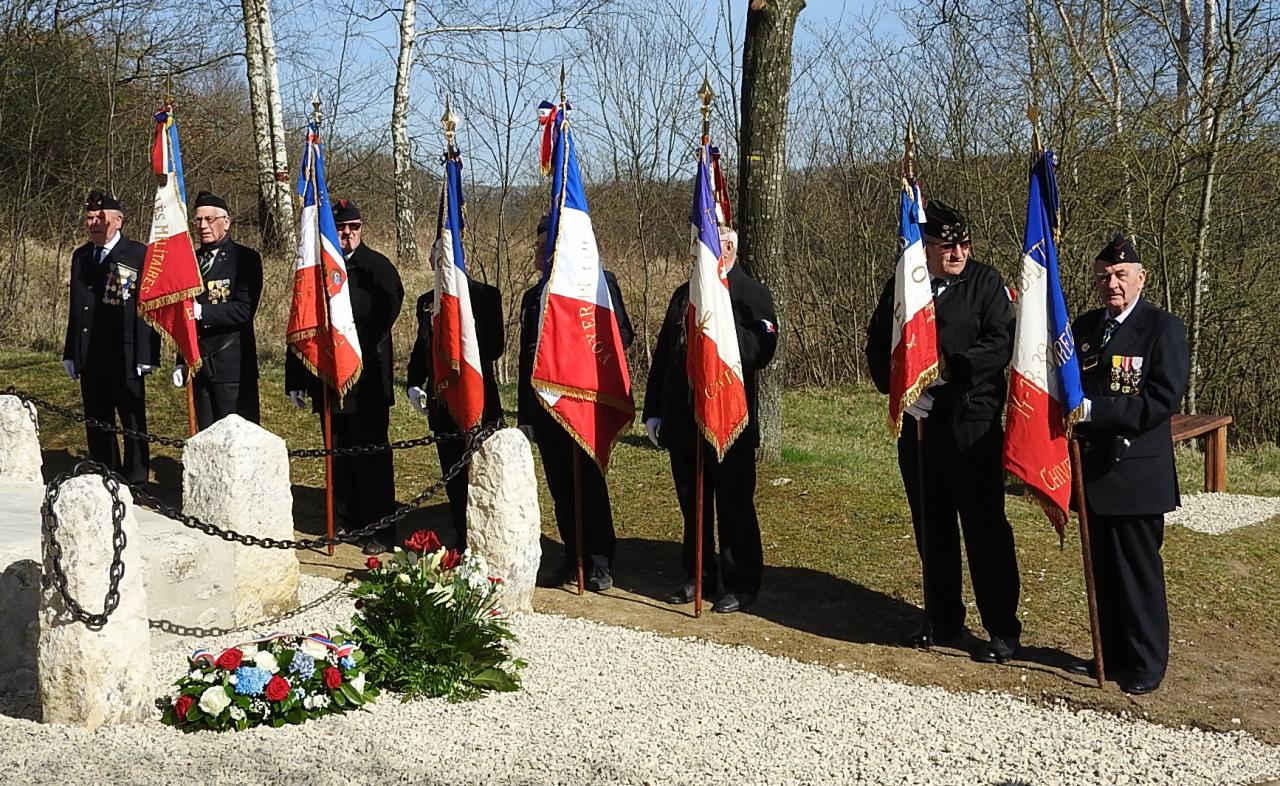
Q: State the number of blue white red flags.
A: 7